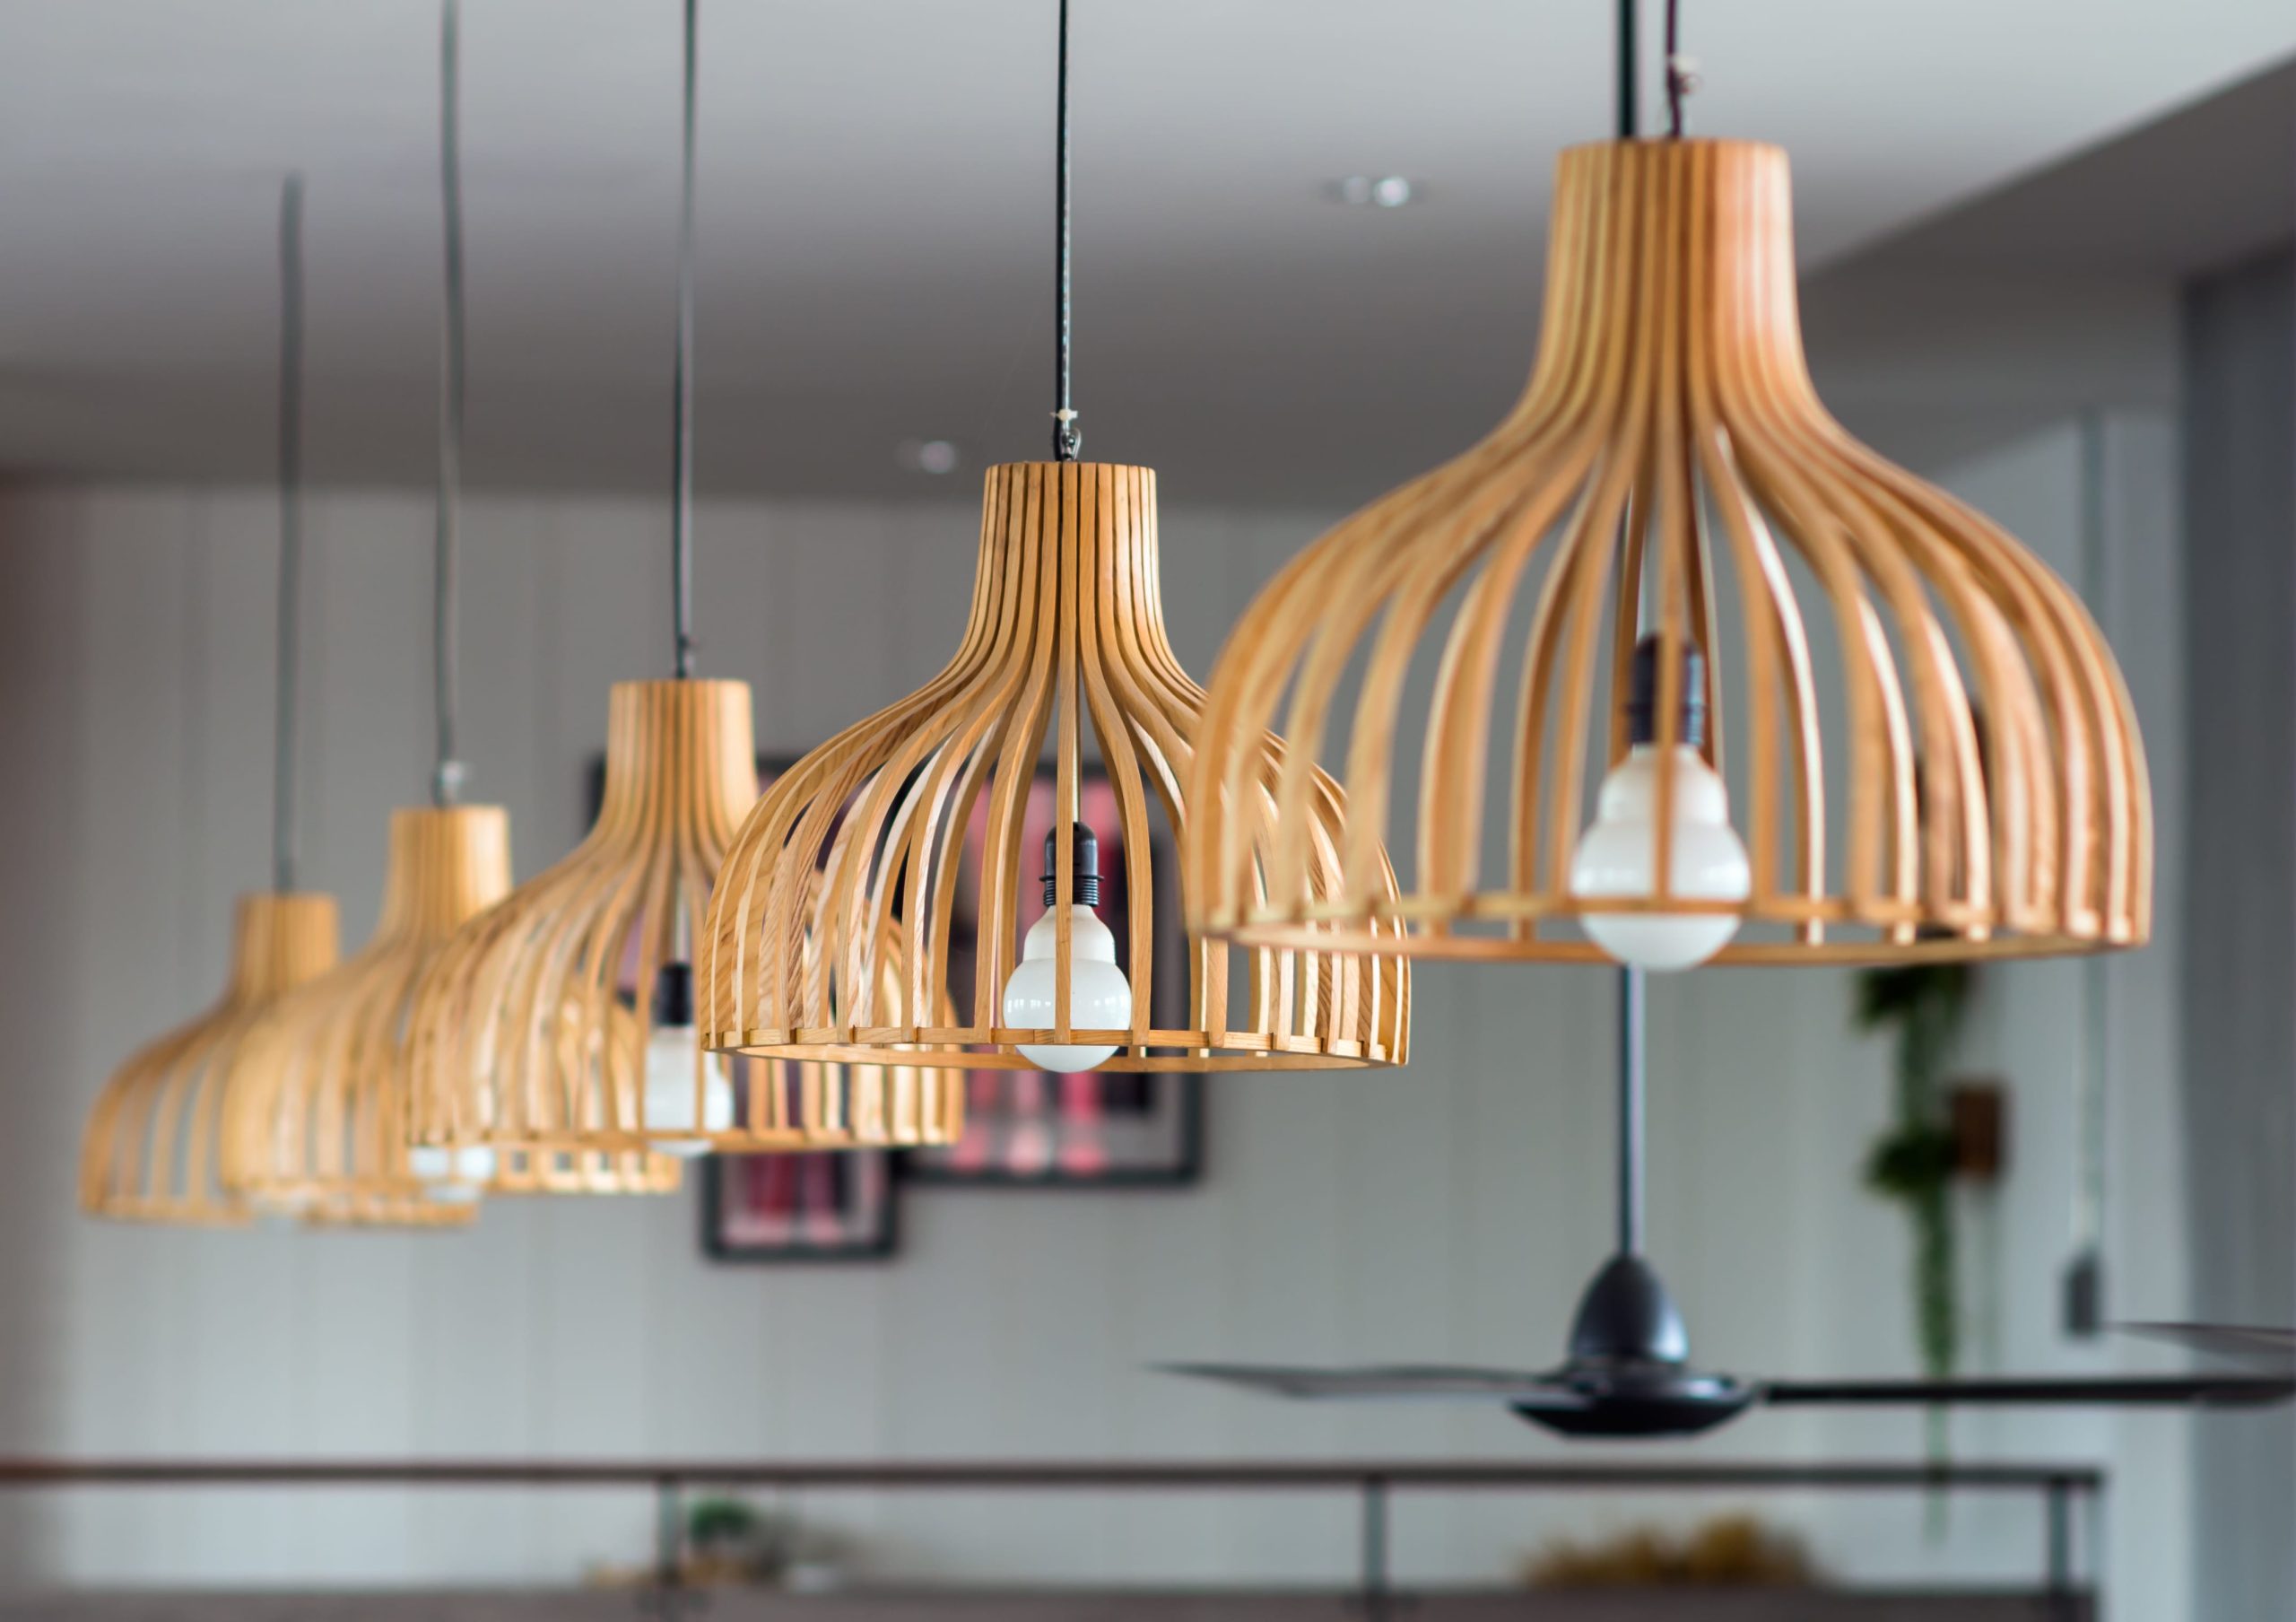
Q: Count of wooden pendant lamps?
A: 5